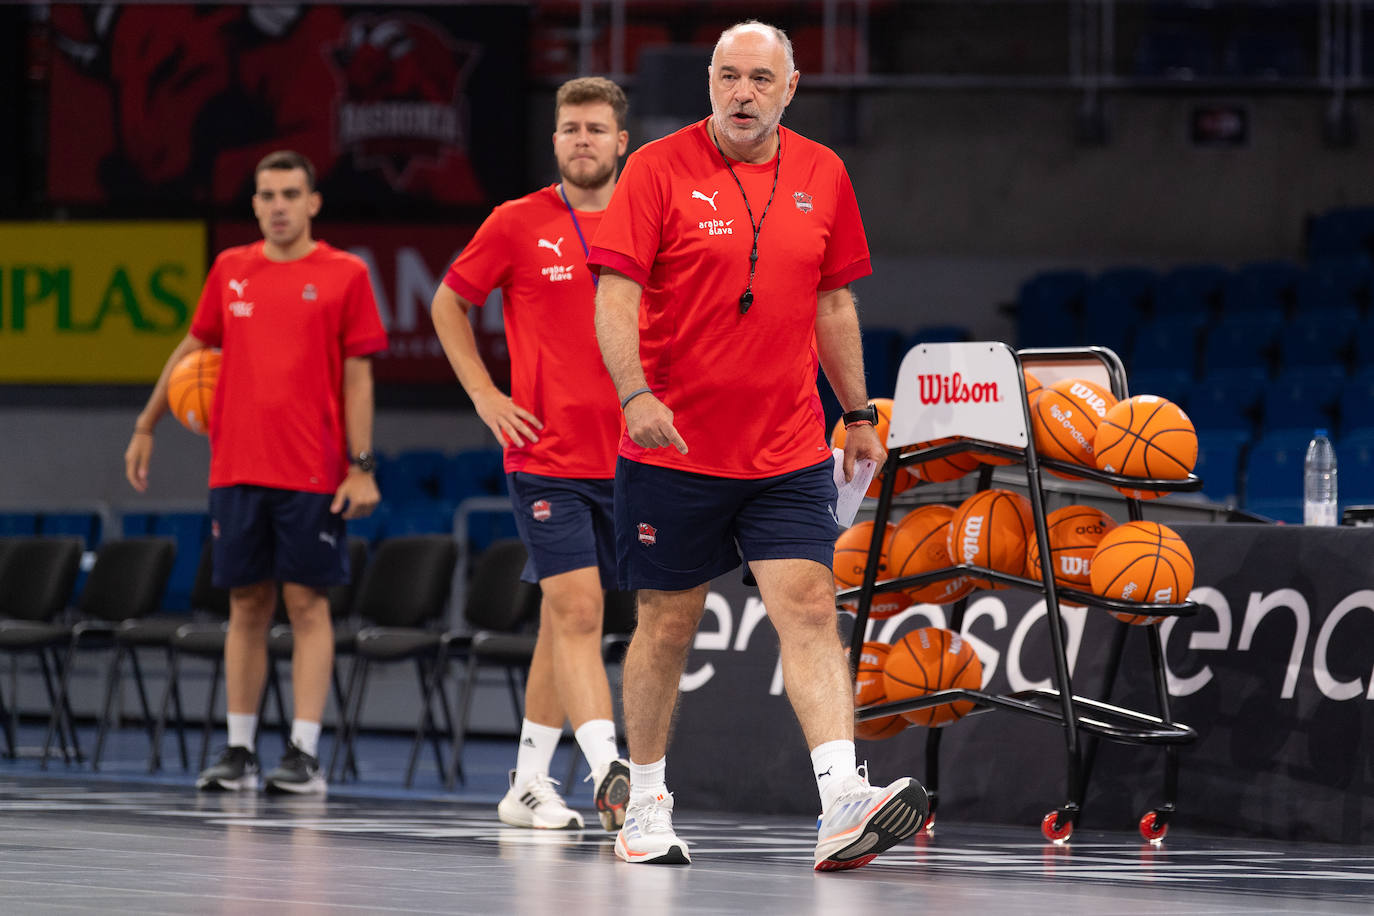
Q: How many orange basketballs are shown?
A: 13